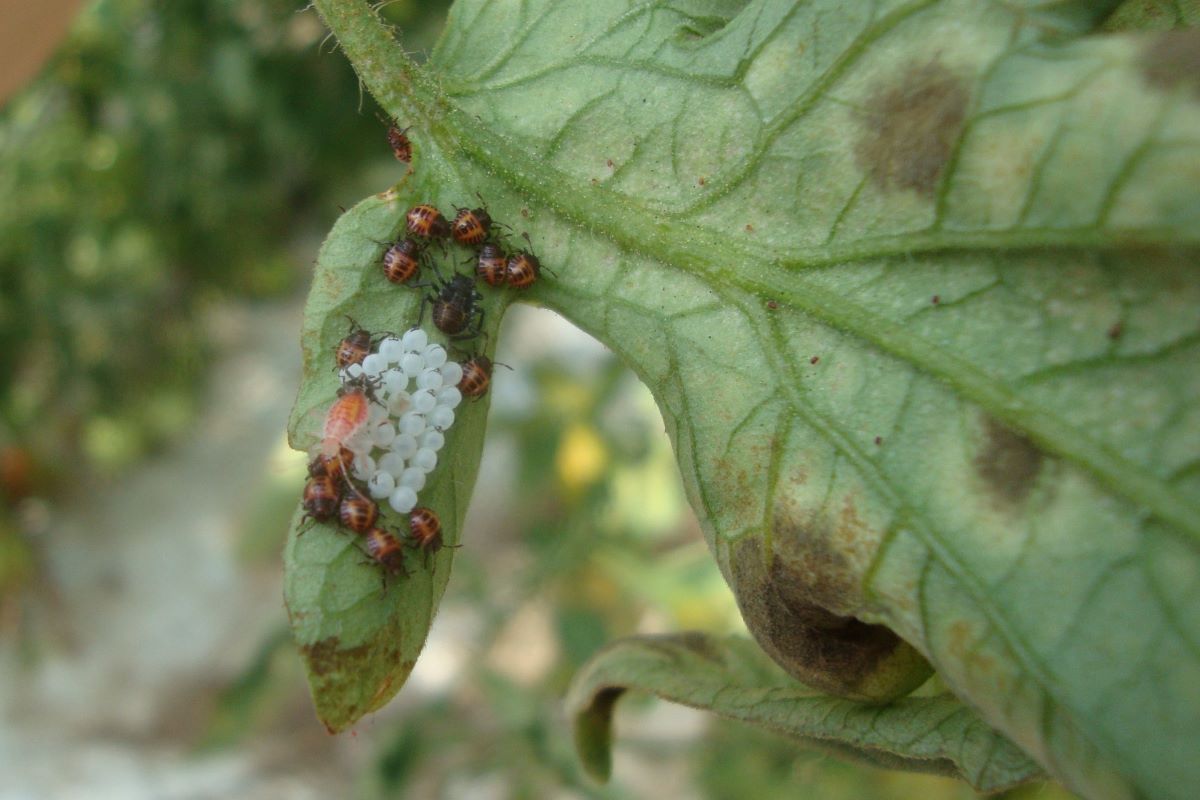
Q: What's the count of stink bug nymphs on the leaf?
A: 15